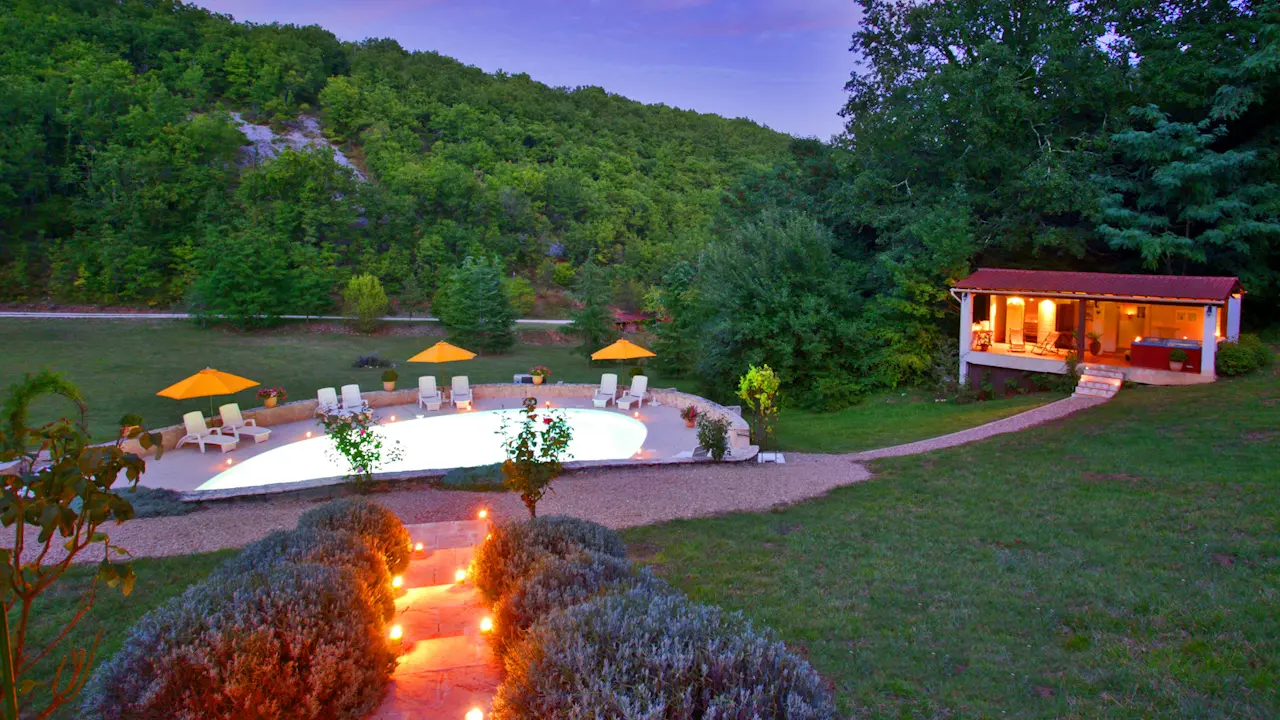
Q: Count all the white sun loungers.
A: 8